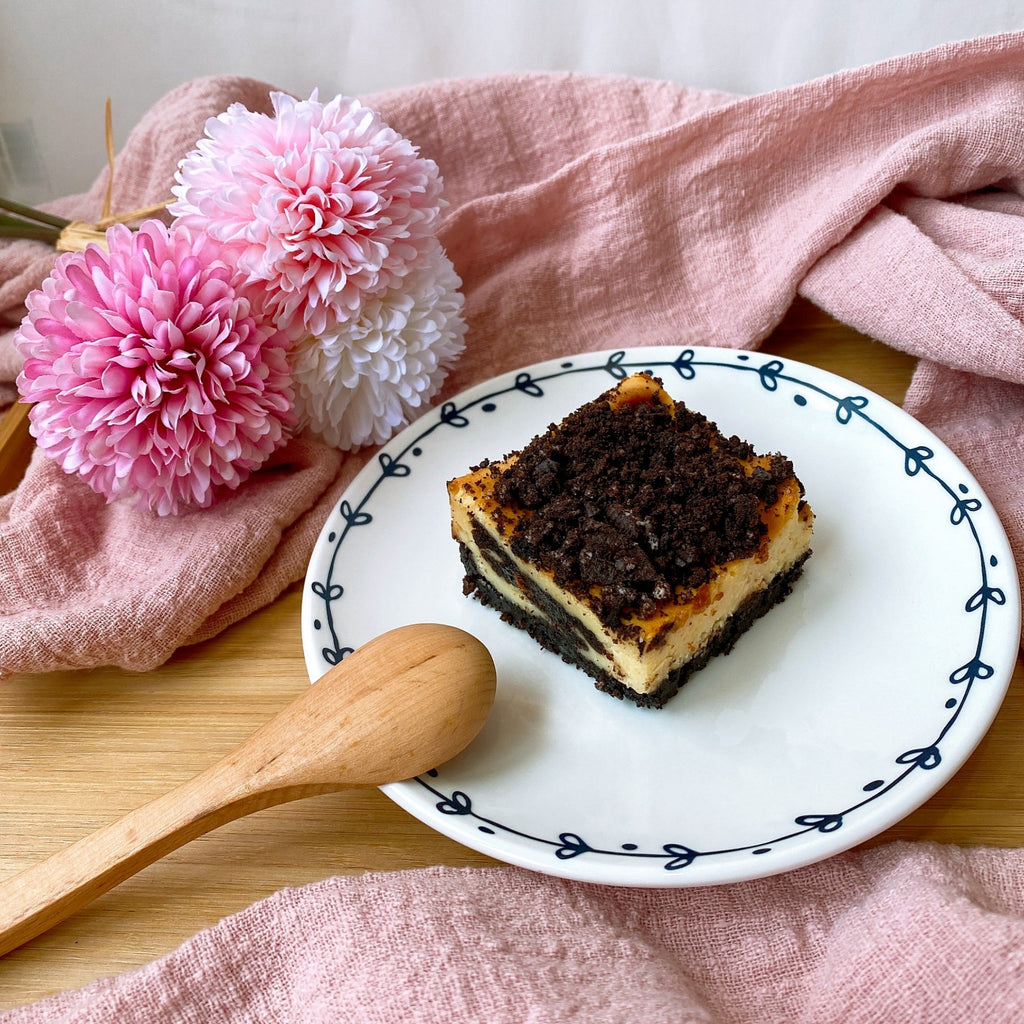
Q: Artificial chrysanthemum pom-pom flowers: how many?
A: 3